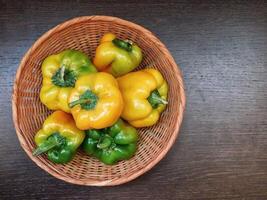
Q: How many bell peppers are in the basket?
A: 6